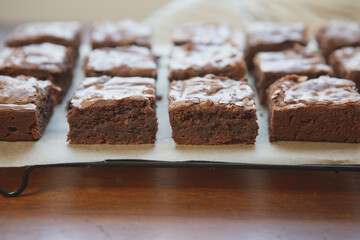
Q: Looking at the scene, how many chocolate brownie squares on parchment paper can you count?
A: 14